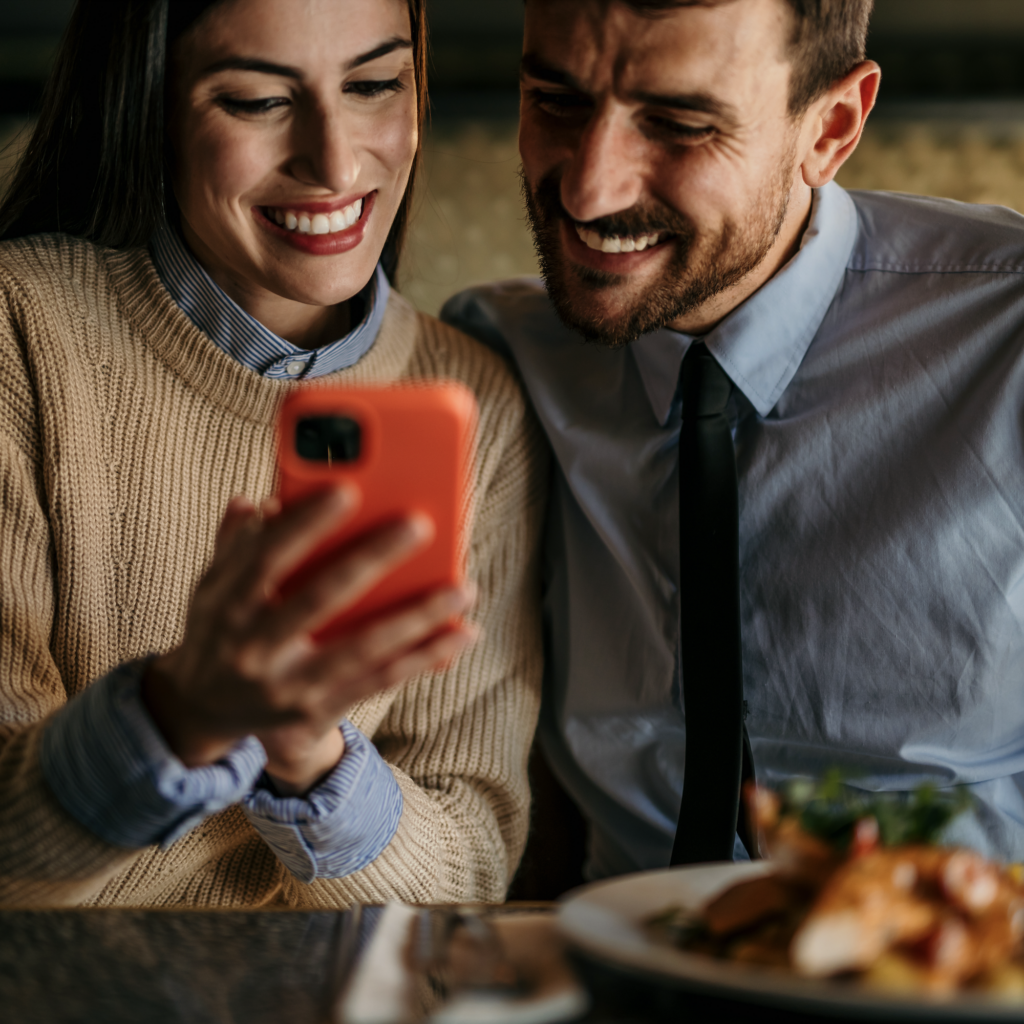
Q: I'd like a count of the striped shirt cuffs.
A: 2